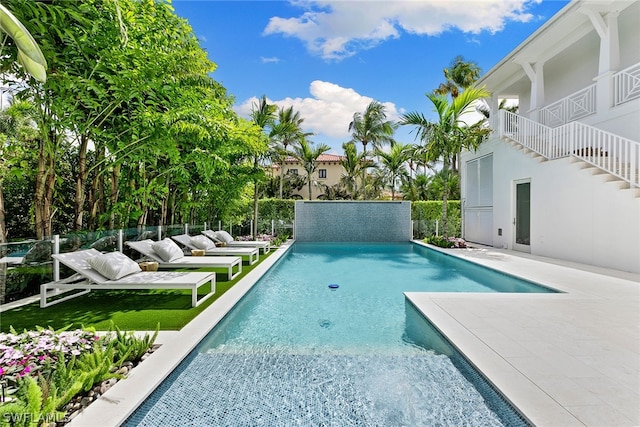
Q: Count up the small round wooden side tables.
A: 3